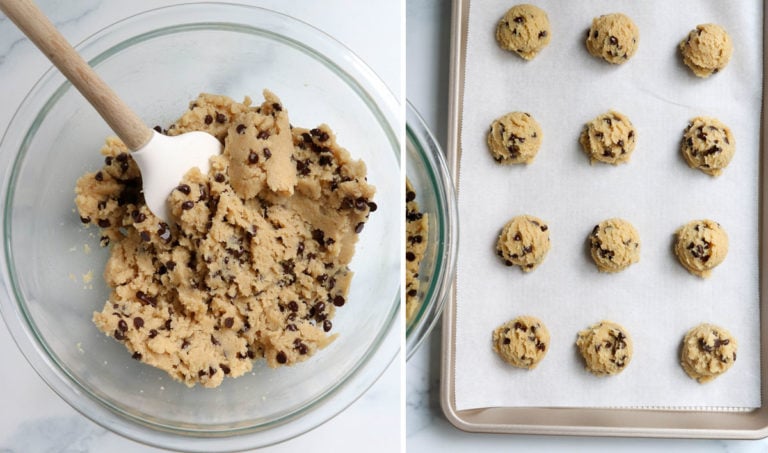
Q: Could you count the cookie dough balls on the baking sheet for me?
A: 12